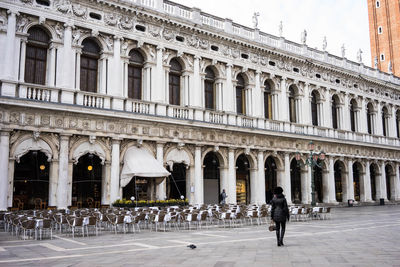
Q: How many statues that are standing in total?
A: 8